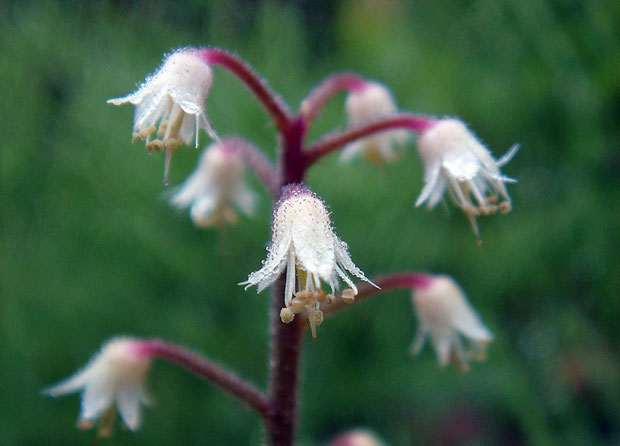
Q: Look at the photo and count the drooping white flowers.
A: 7